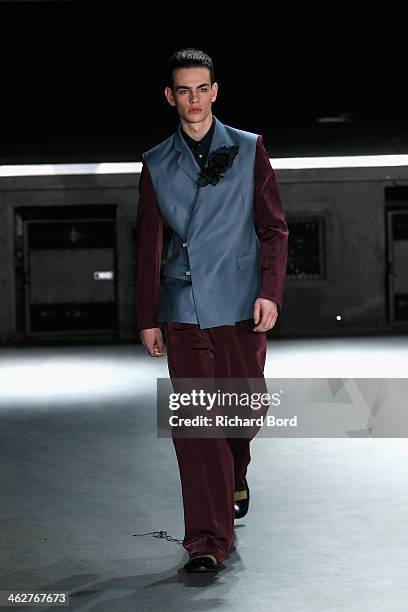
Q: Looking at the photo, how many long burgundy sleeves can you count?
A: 2